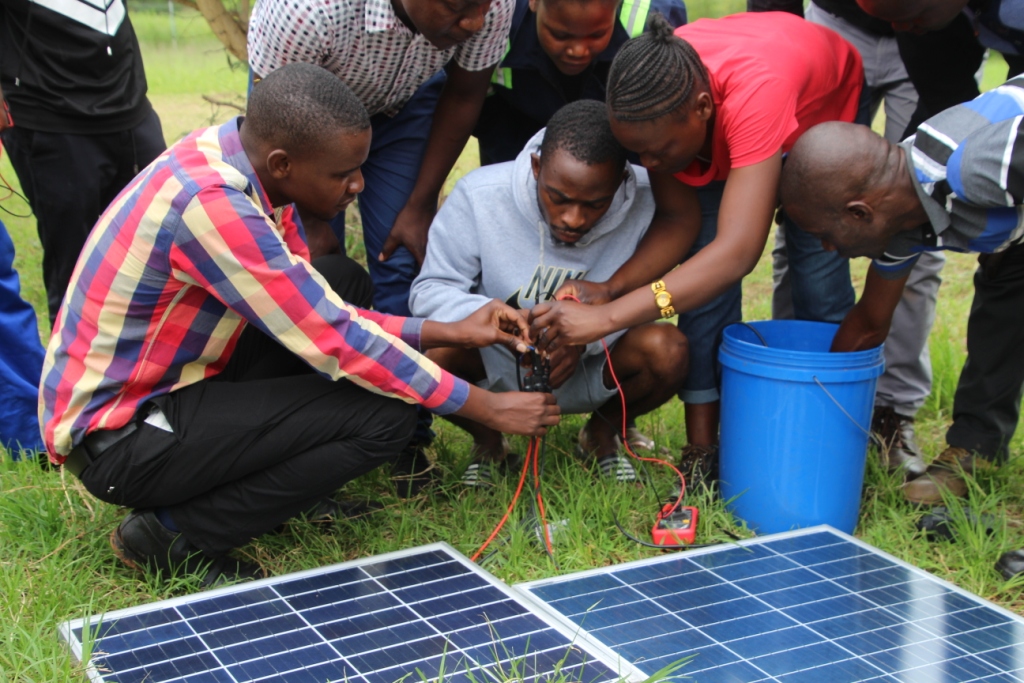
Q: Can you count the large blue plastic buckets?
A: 1